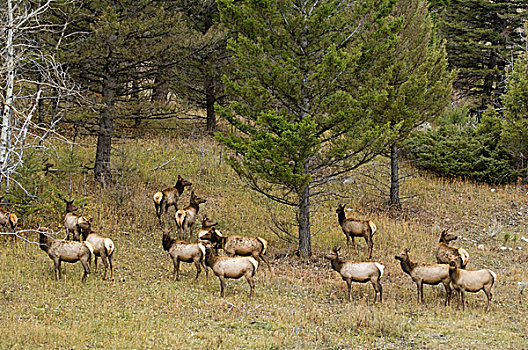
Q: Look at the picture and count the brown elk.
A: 15